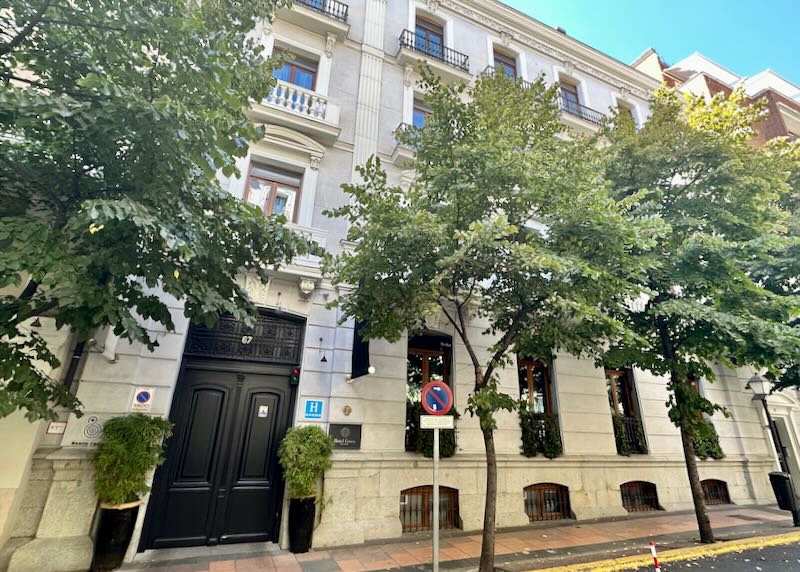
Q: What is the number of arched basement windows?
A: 4